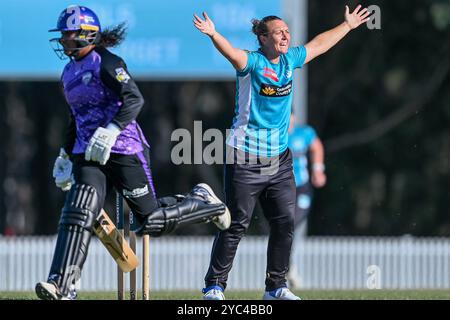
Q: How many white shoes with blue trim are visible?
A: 2